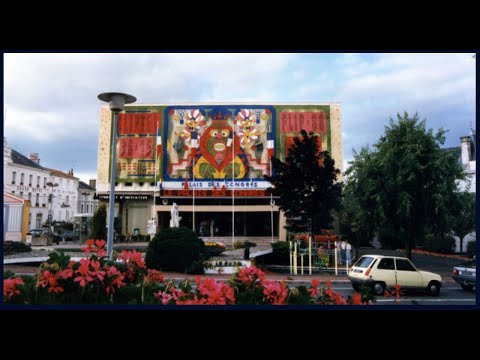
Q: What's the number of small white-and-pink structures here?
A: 1